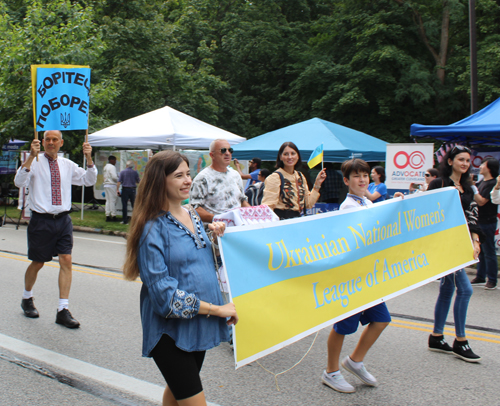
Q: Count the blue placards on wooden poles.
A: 1